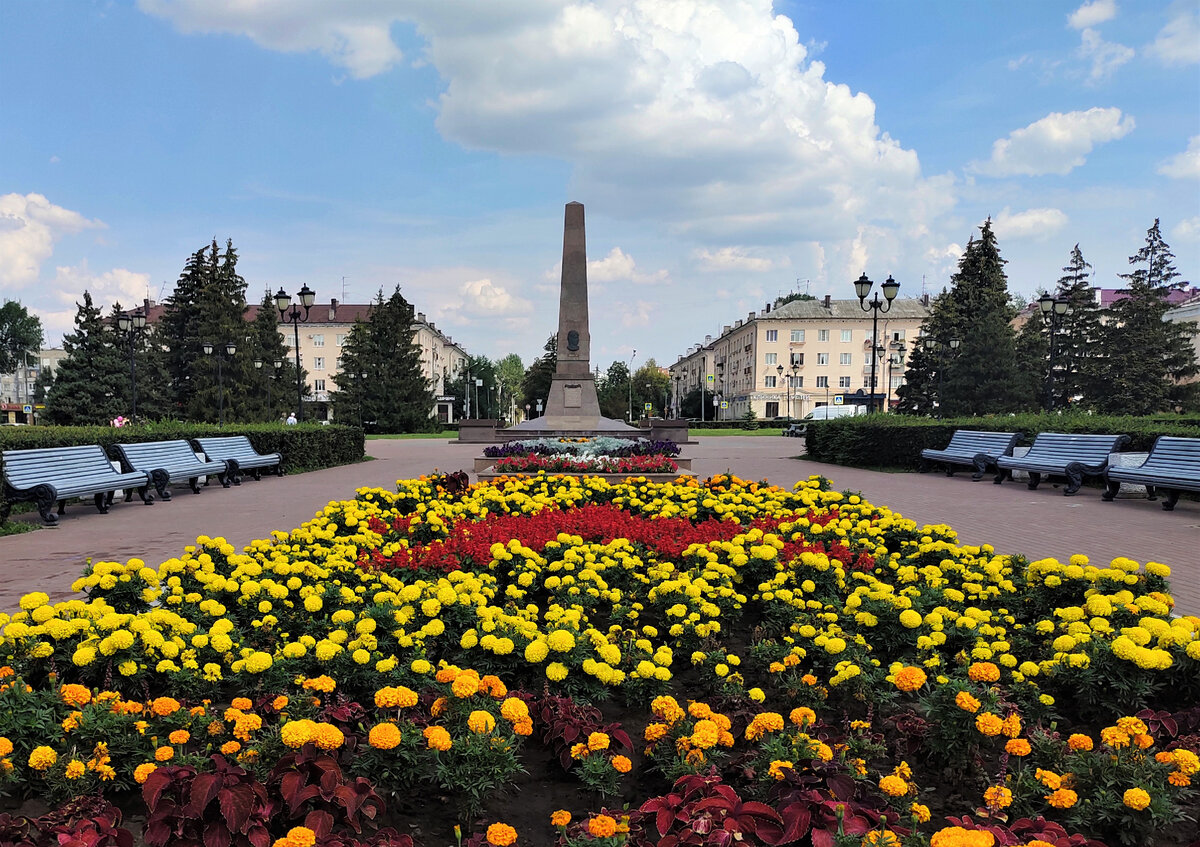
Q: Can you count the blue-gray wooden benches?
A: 6